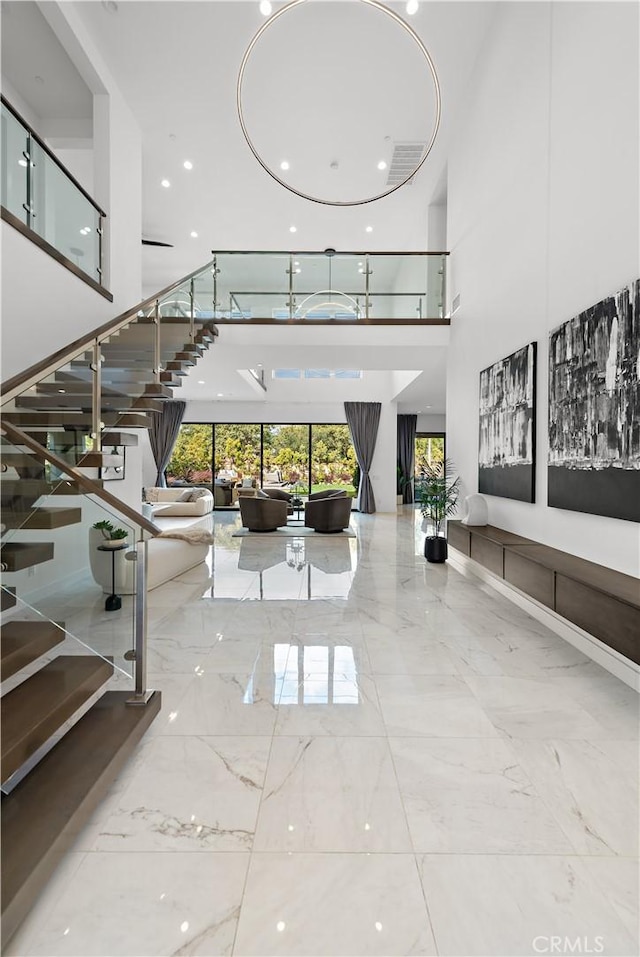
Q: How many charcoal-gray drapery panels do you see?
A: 3